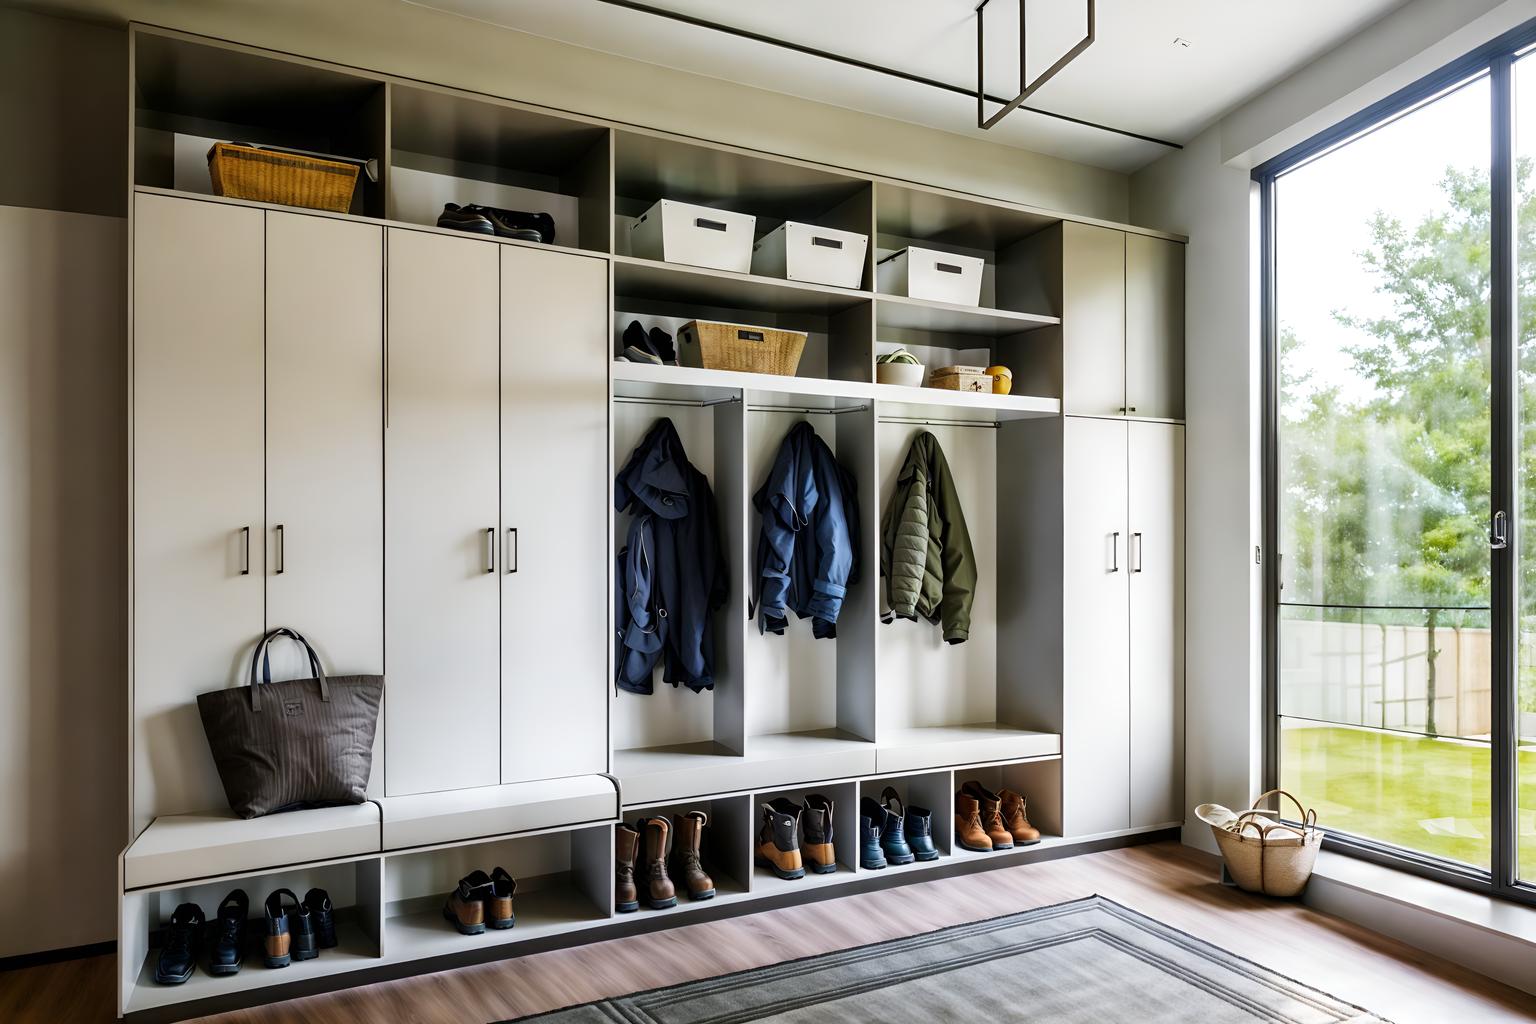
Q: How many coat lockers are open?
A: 3